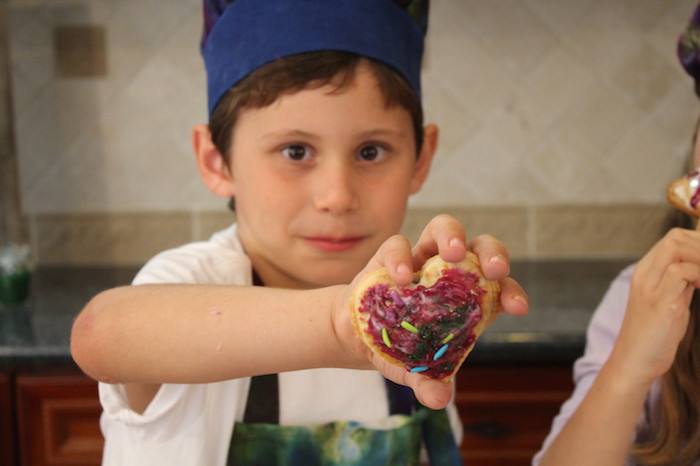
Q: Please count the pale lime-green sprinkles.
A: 3